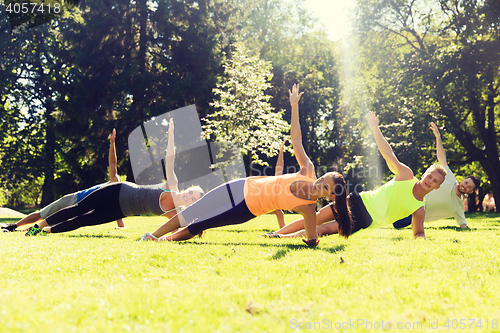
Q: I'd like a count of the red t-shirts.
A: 0